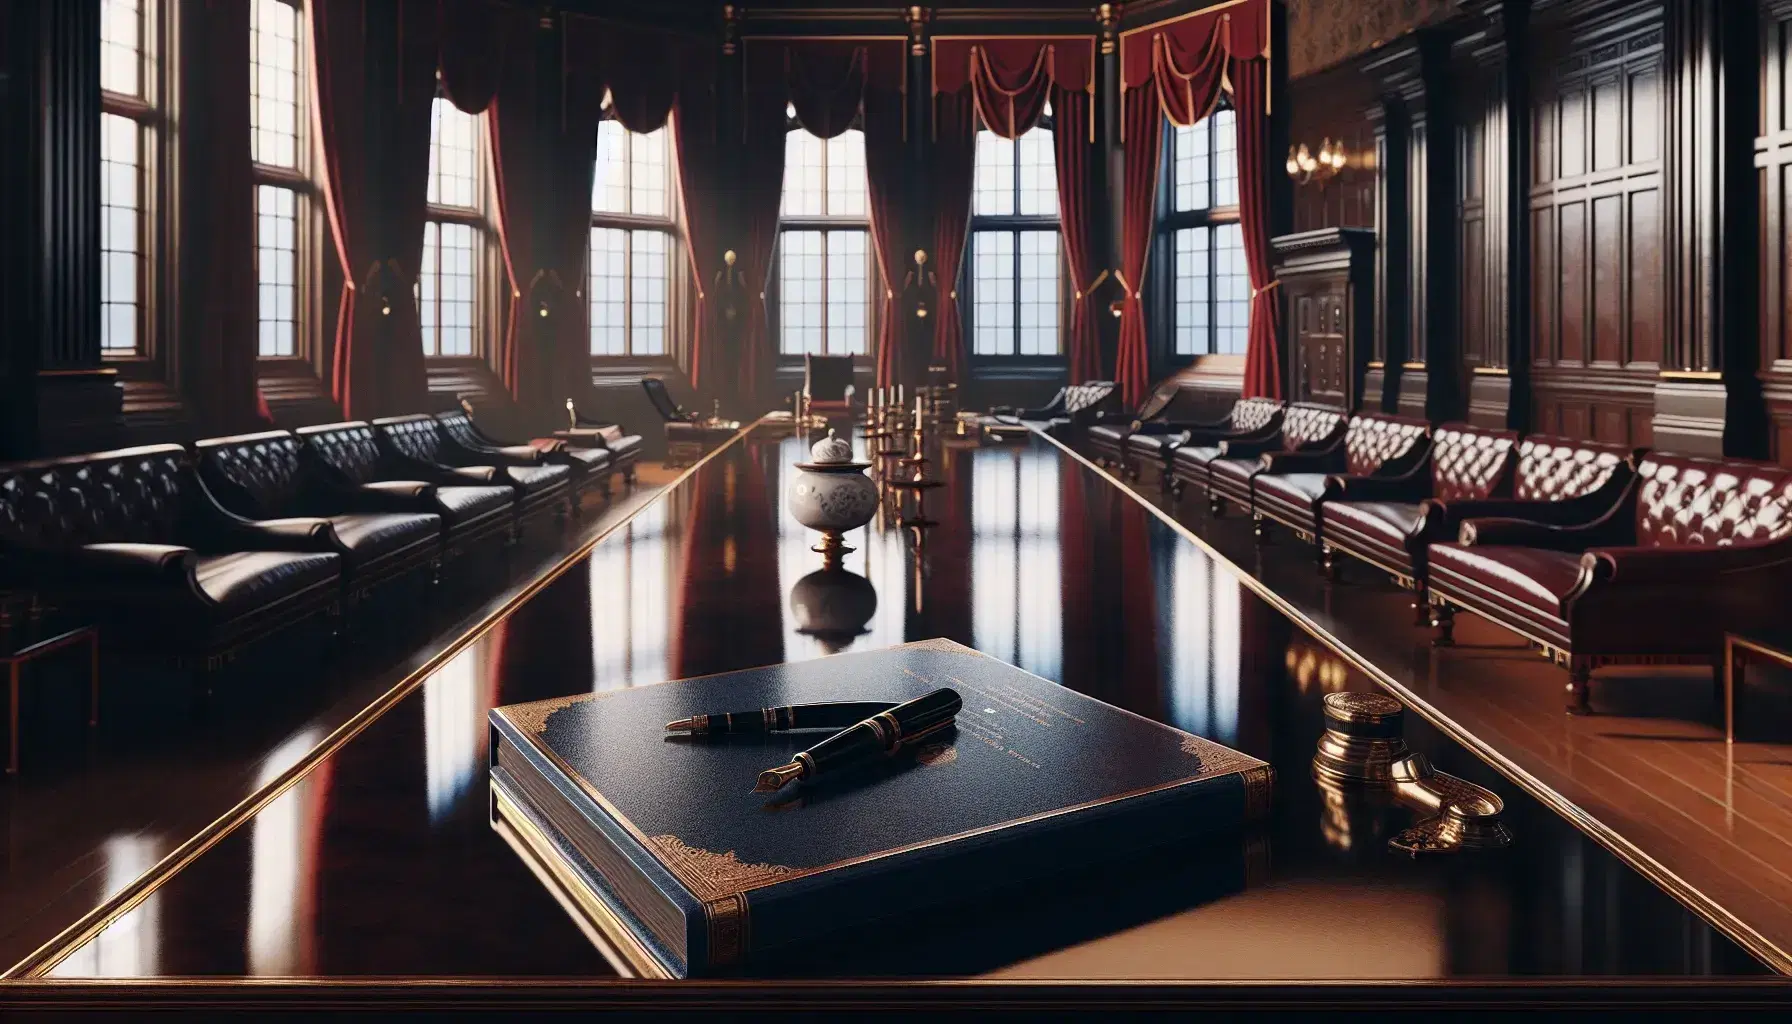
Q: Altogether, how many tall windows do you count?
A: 7